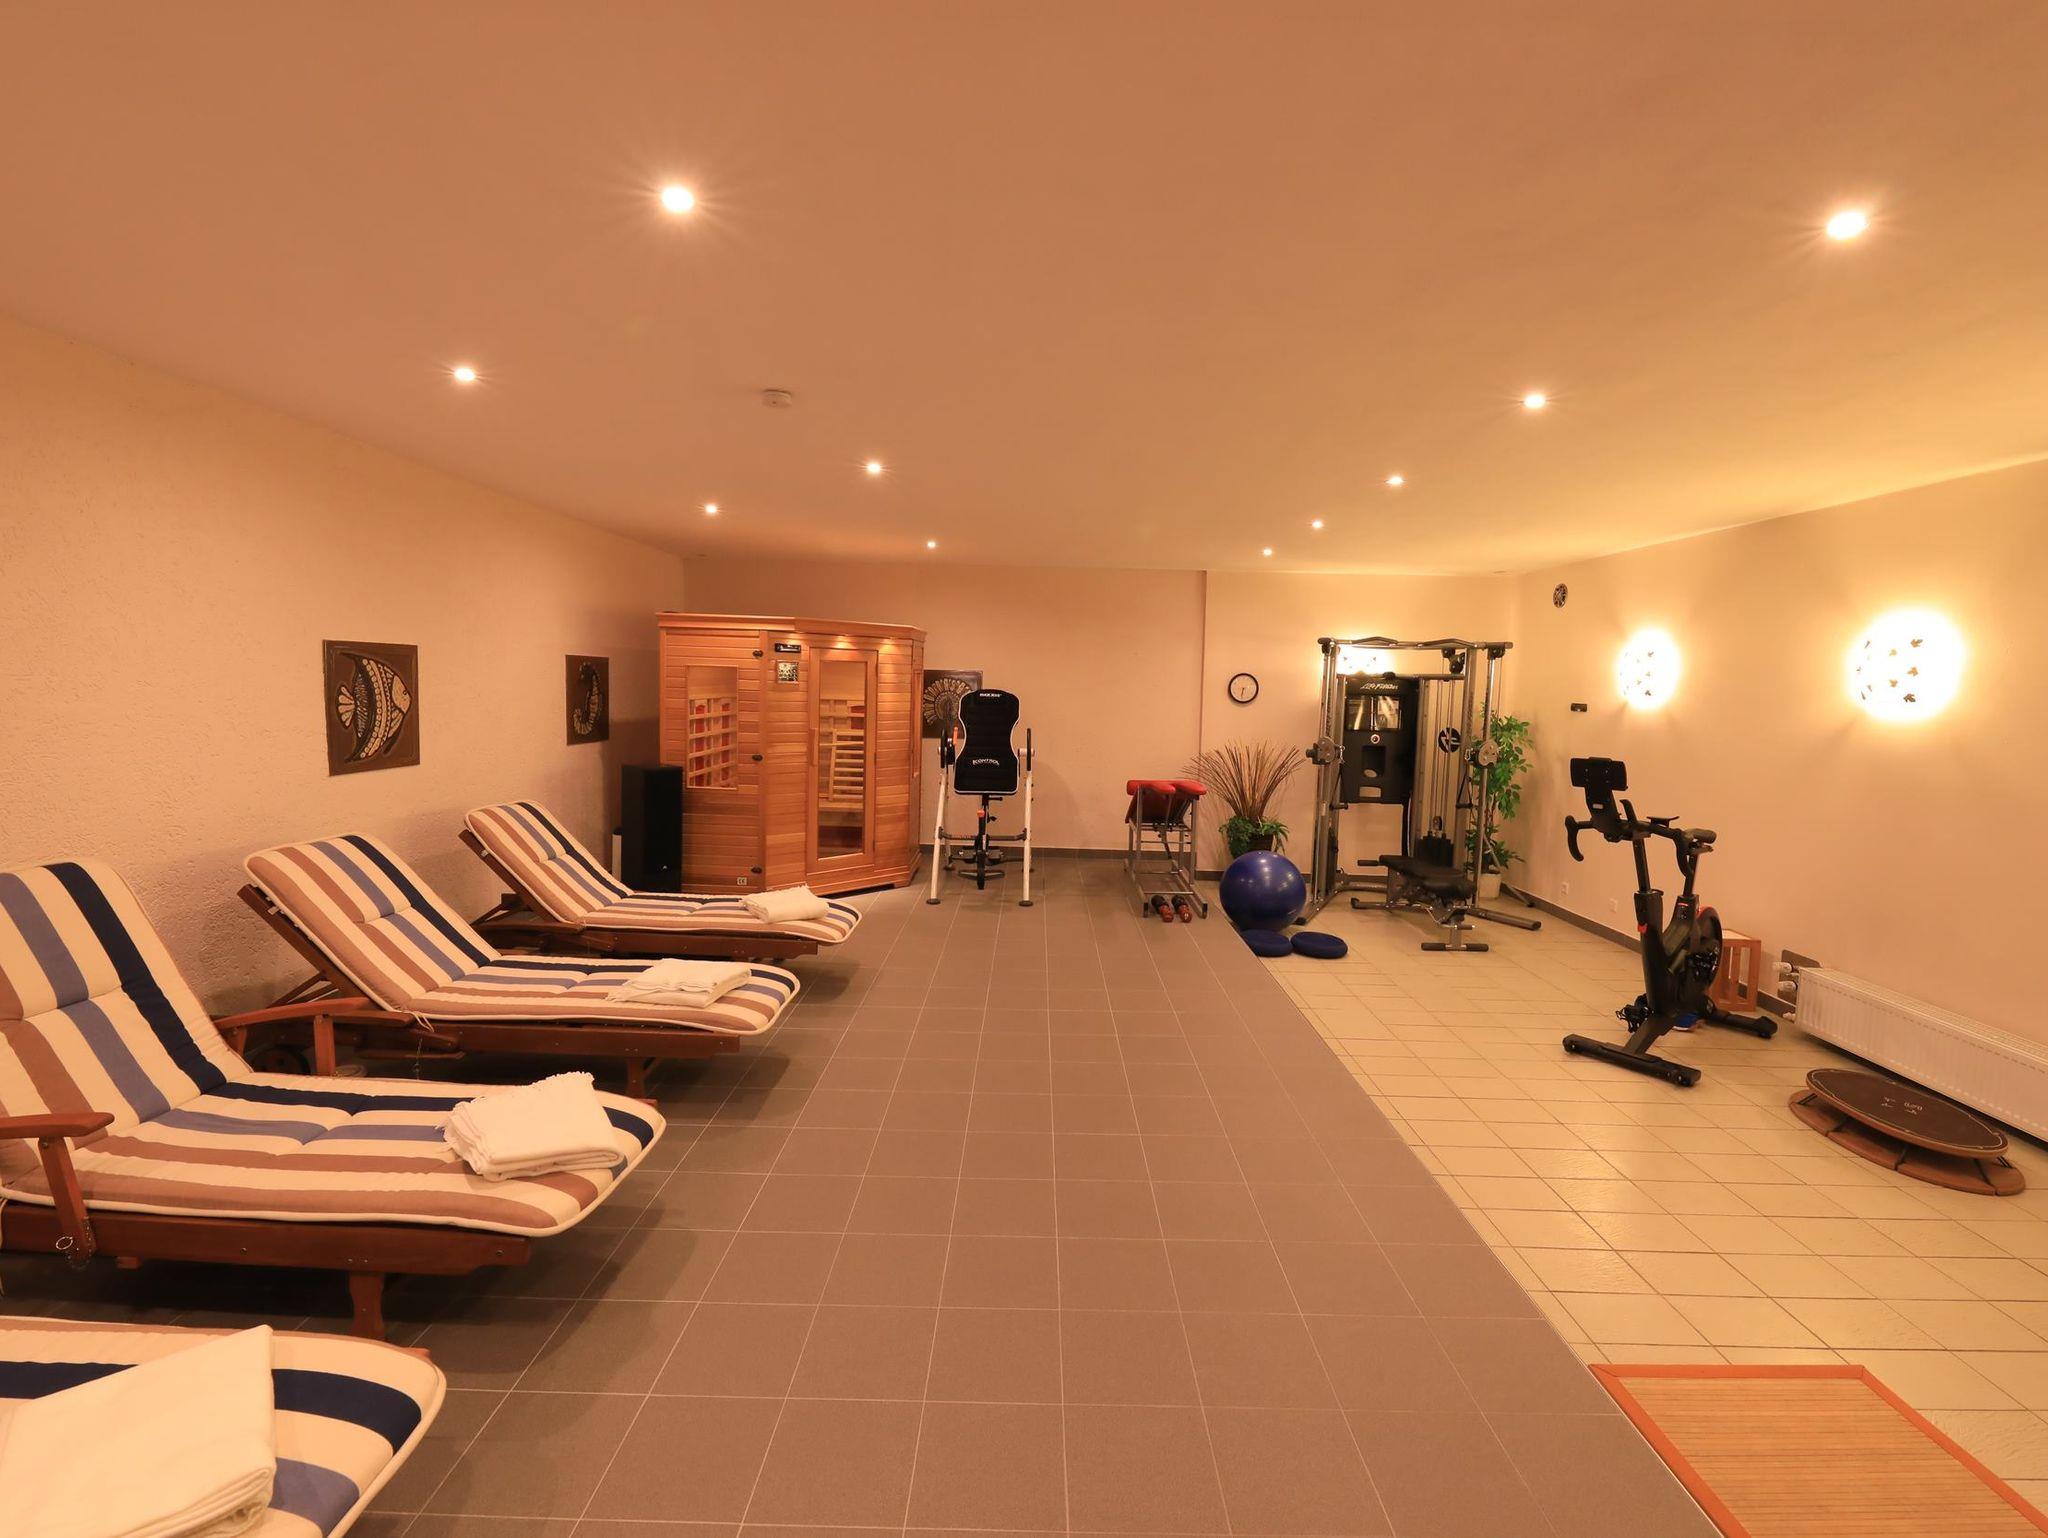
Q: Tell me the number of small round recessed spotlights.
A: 10